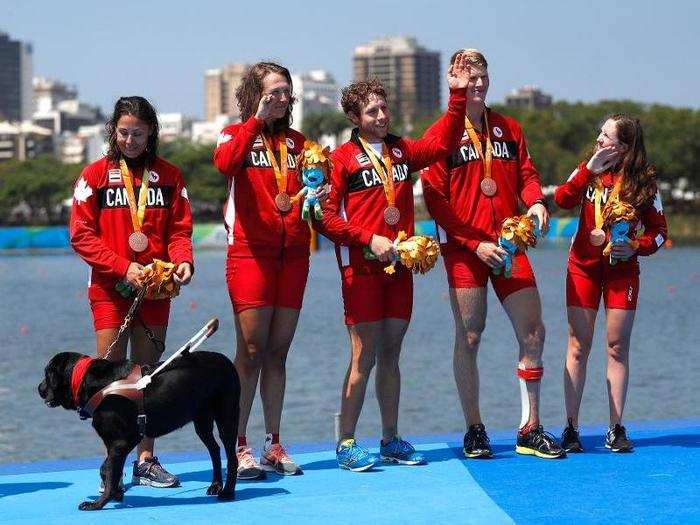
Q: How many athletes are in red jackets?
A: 5